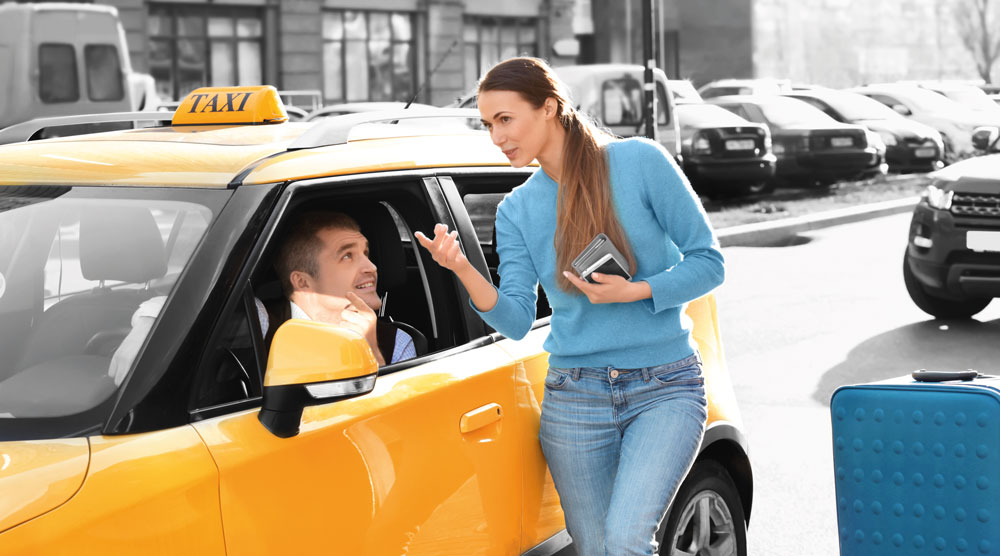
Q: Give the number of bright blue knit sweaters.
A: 1